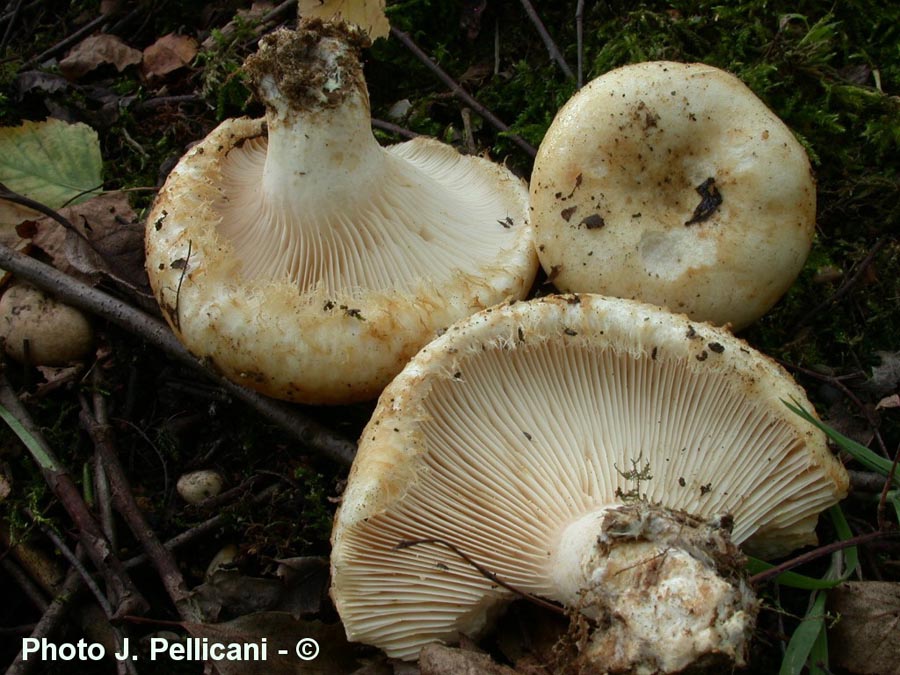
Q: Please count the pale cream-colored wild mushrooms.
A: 3